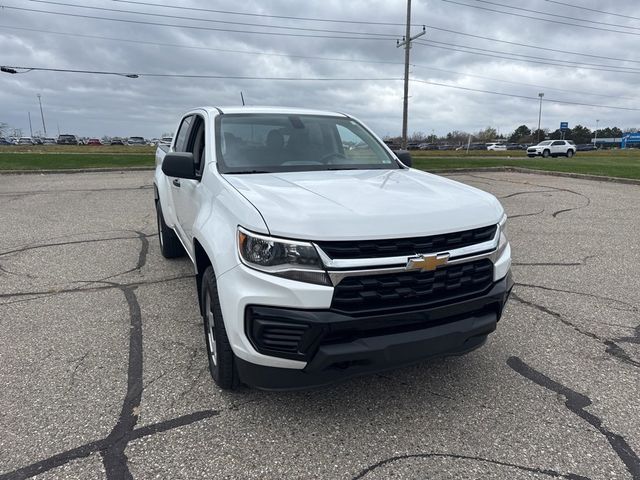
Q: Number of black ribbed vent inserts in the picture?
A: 1